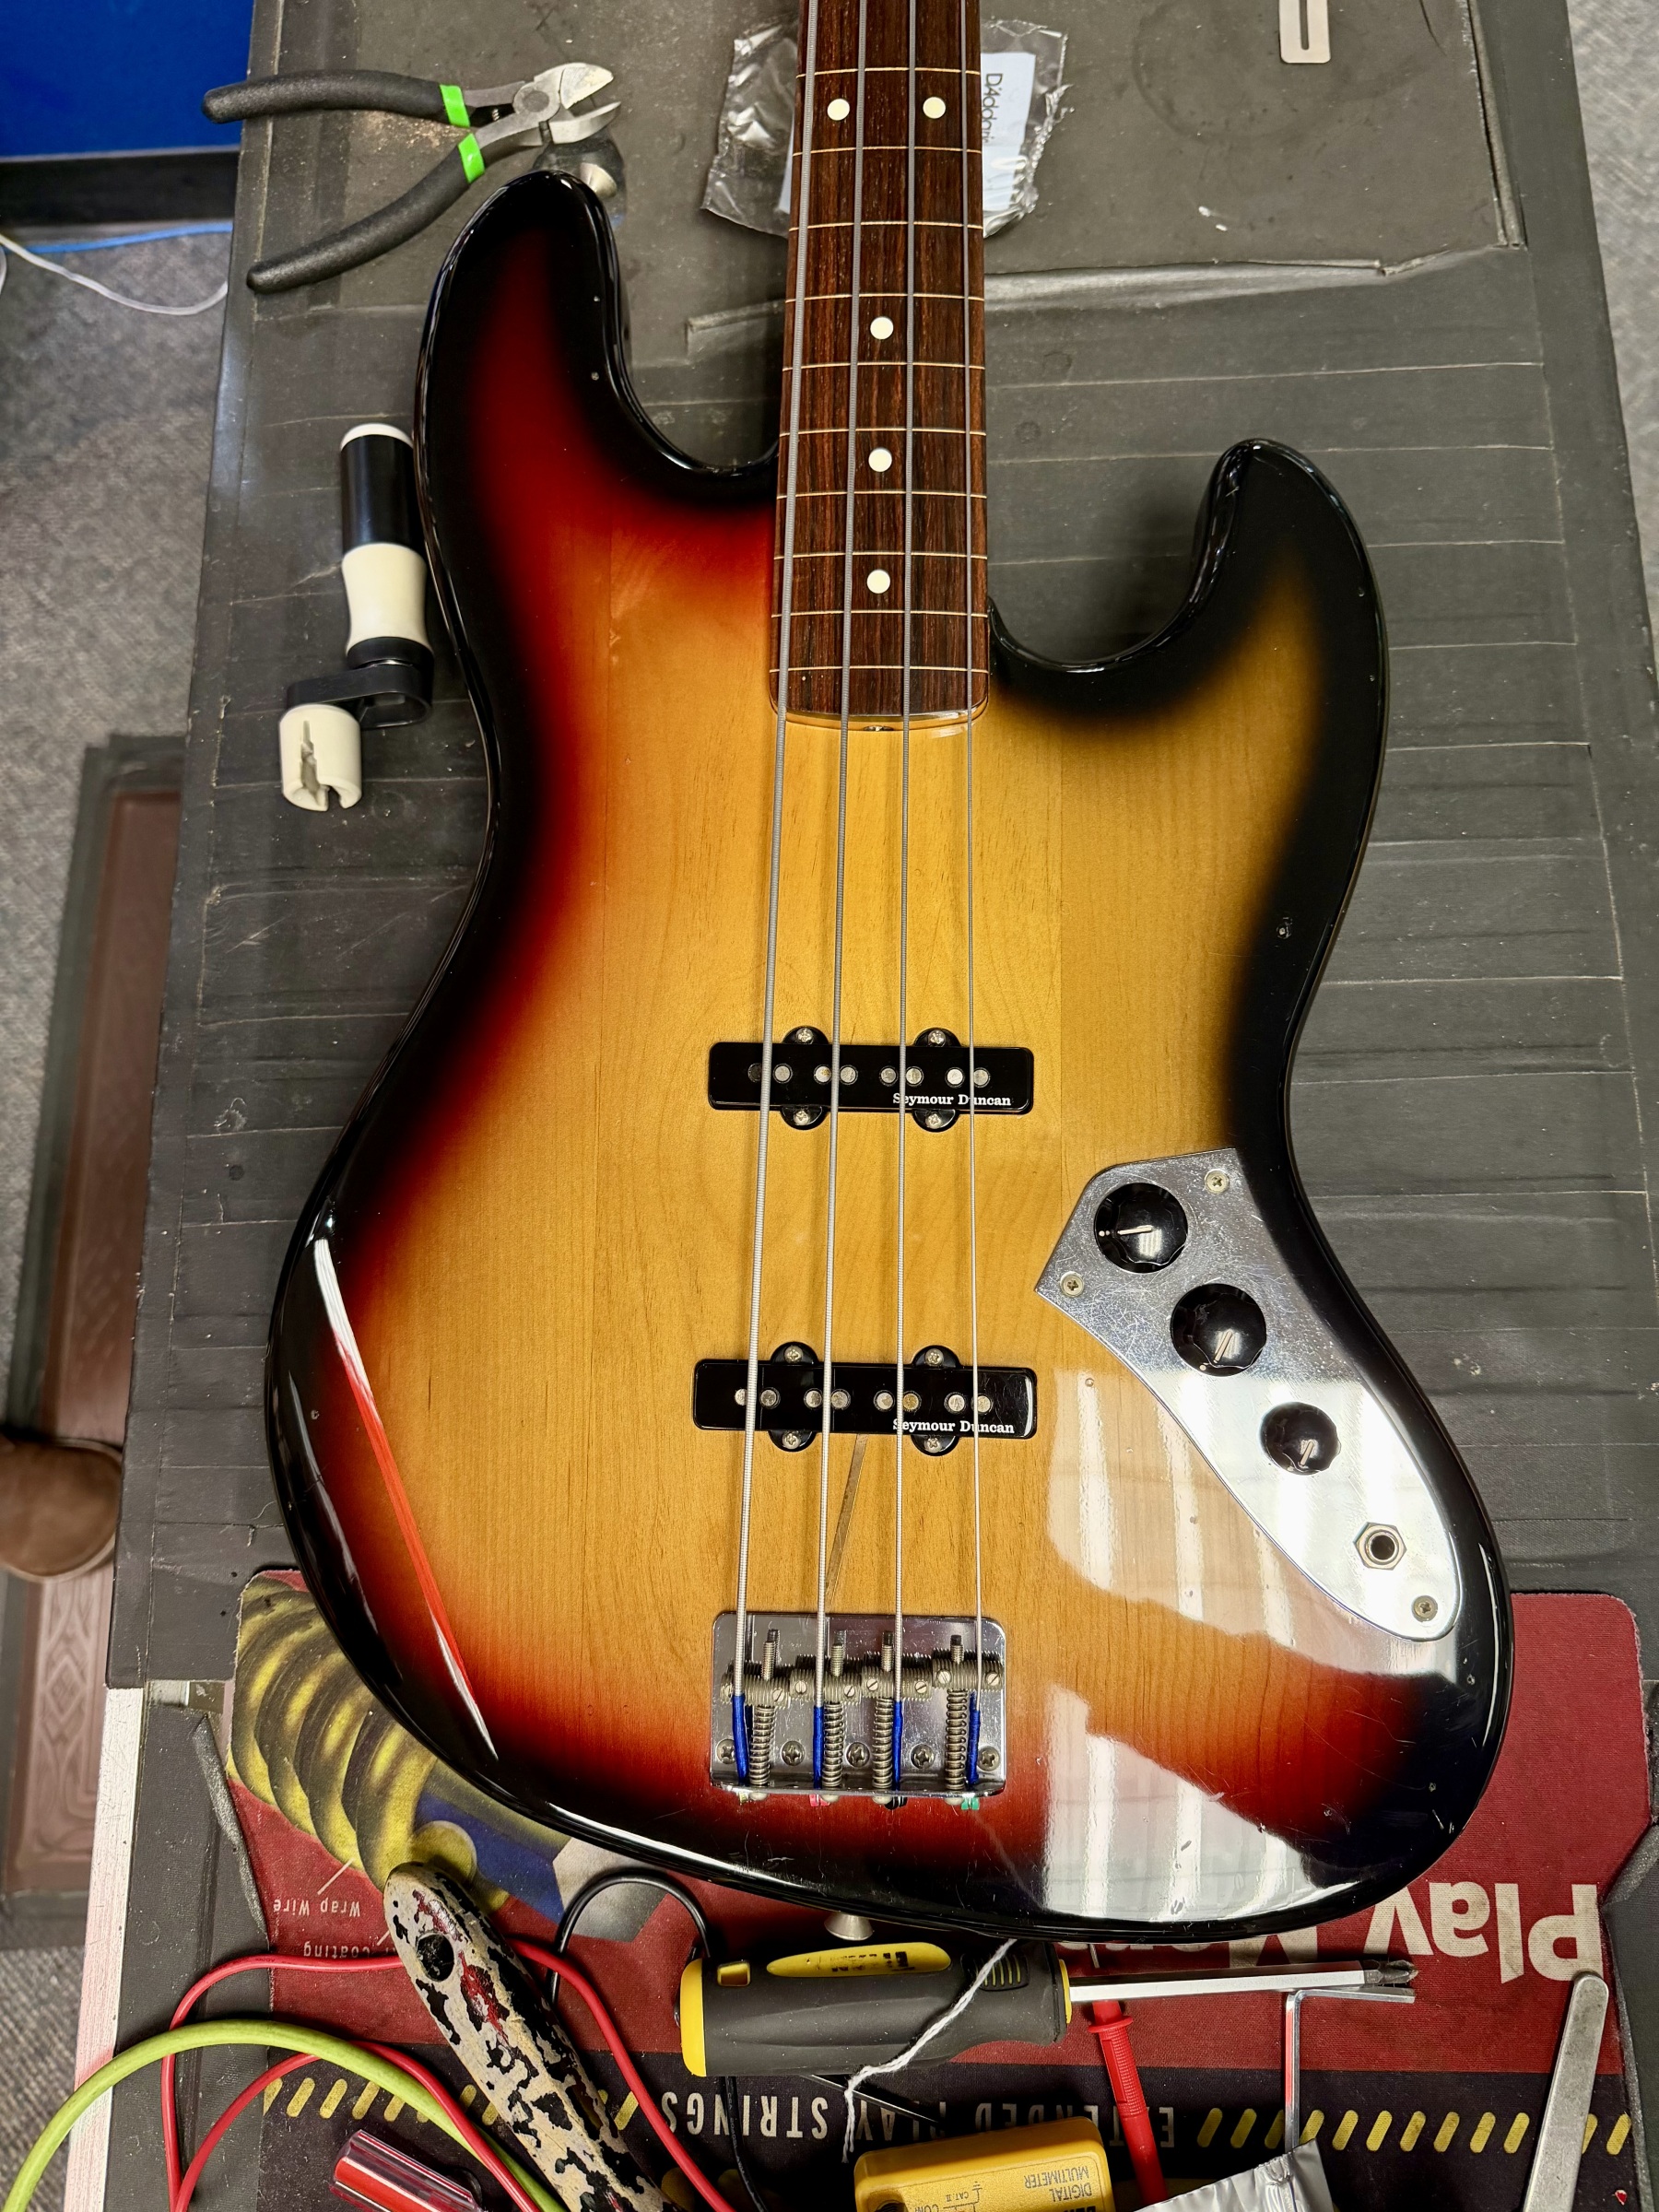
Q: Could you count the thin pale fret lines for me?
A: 10